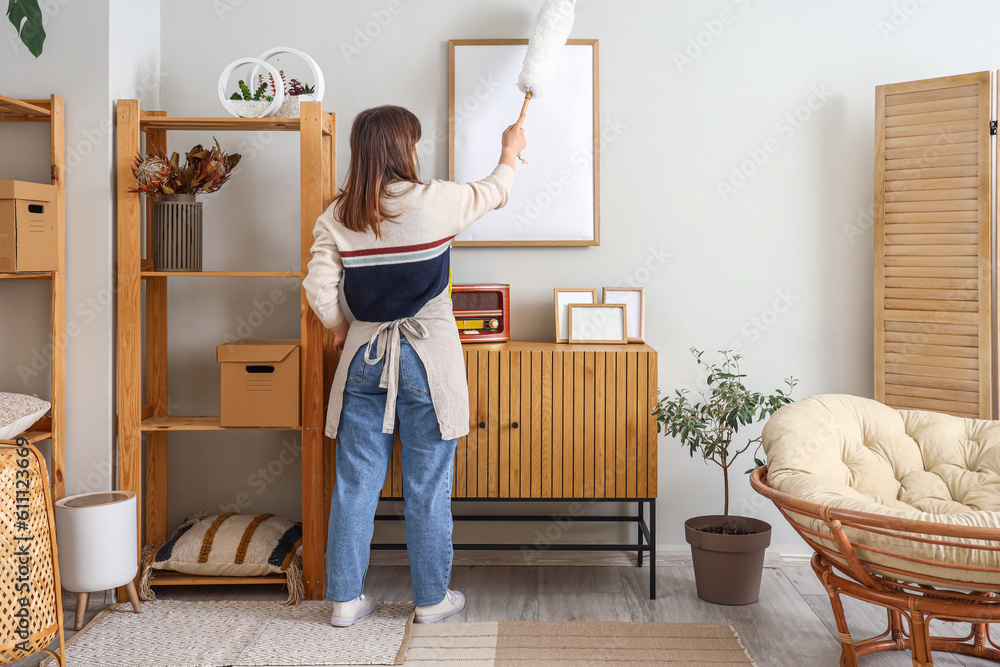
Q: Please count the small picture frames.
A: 3